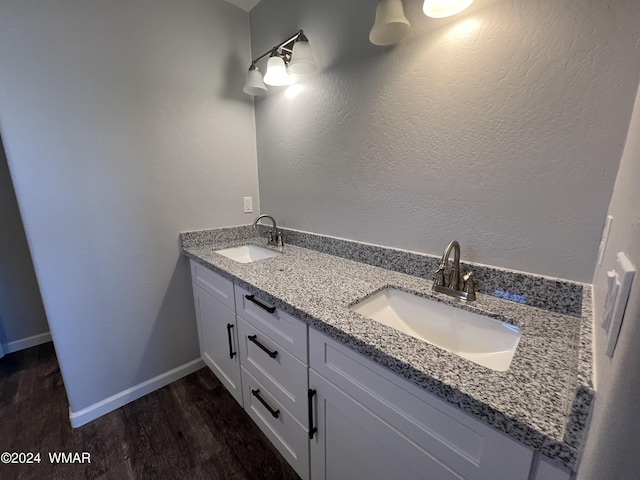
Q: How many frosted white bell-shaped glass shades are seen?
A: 5